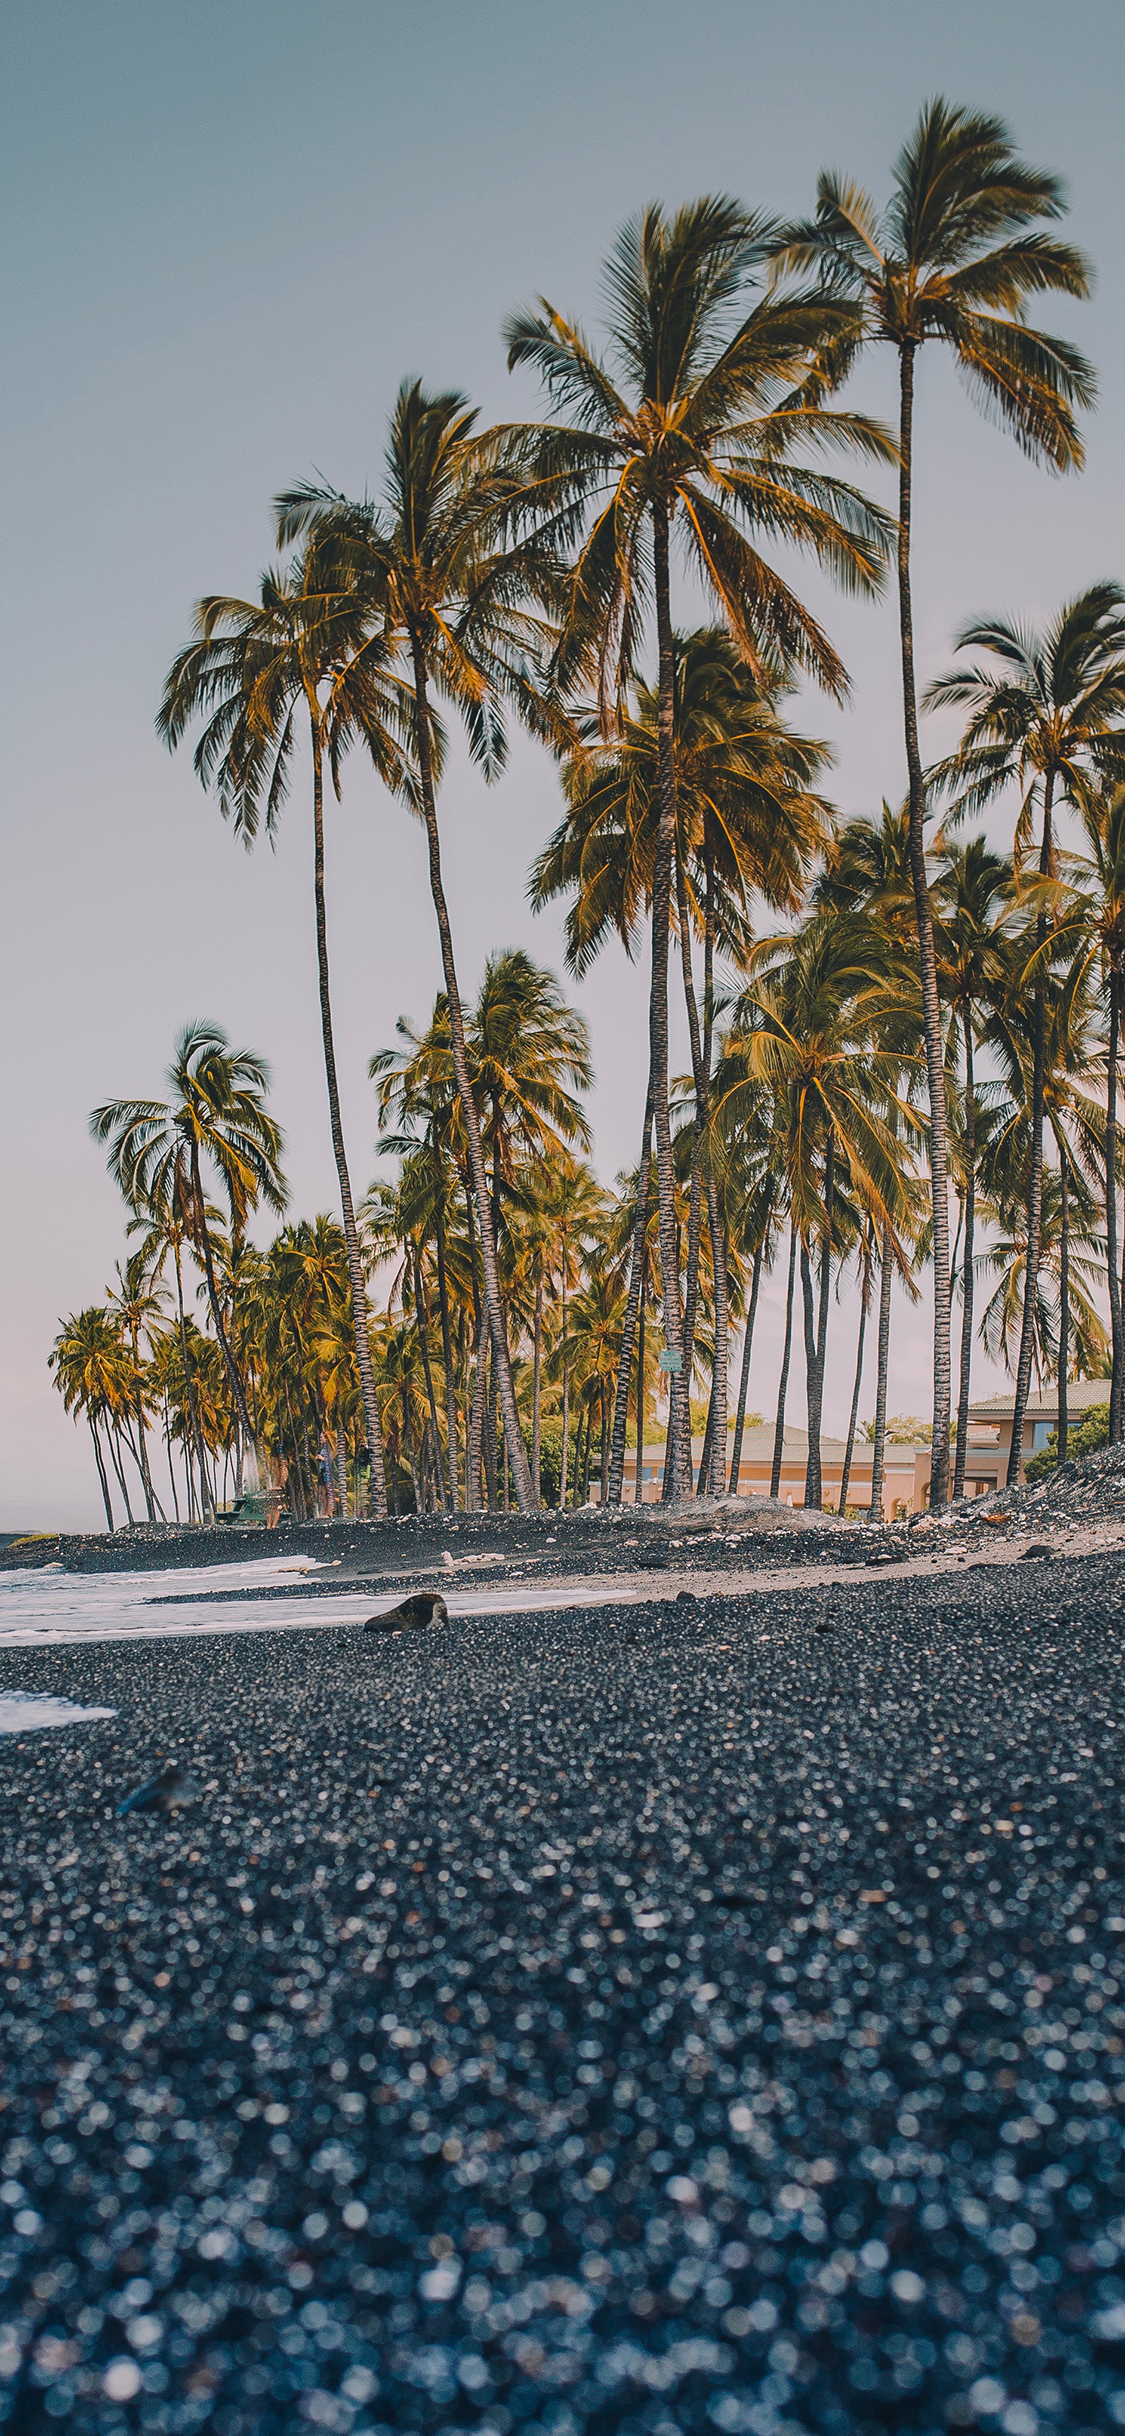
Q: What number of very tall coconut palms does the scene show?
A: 4